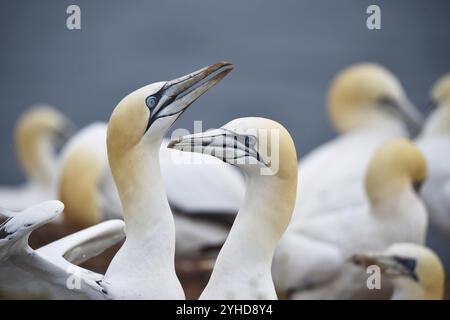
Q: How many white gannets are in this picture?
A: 8